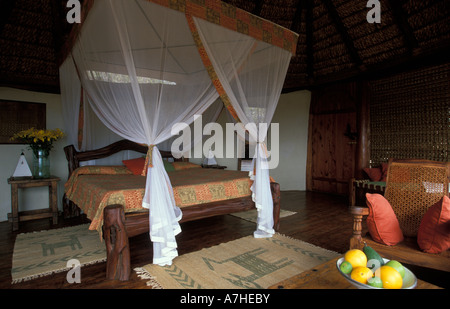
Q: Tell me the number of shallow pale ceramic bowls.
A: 1